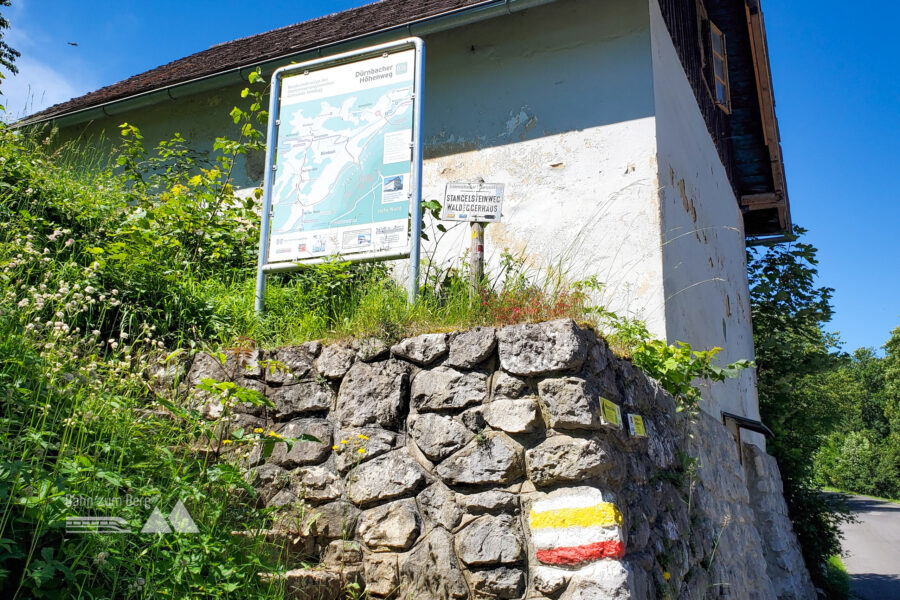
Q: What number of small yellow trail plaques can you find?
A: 2